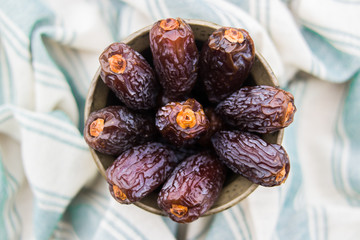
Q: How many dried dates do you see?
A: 9